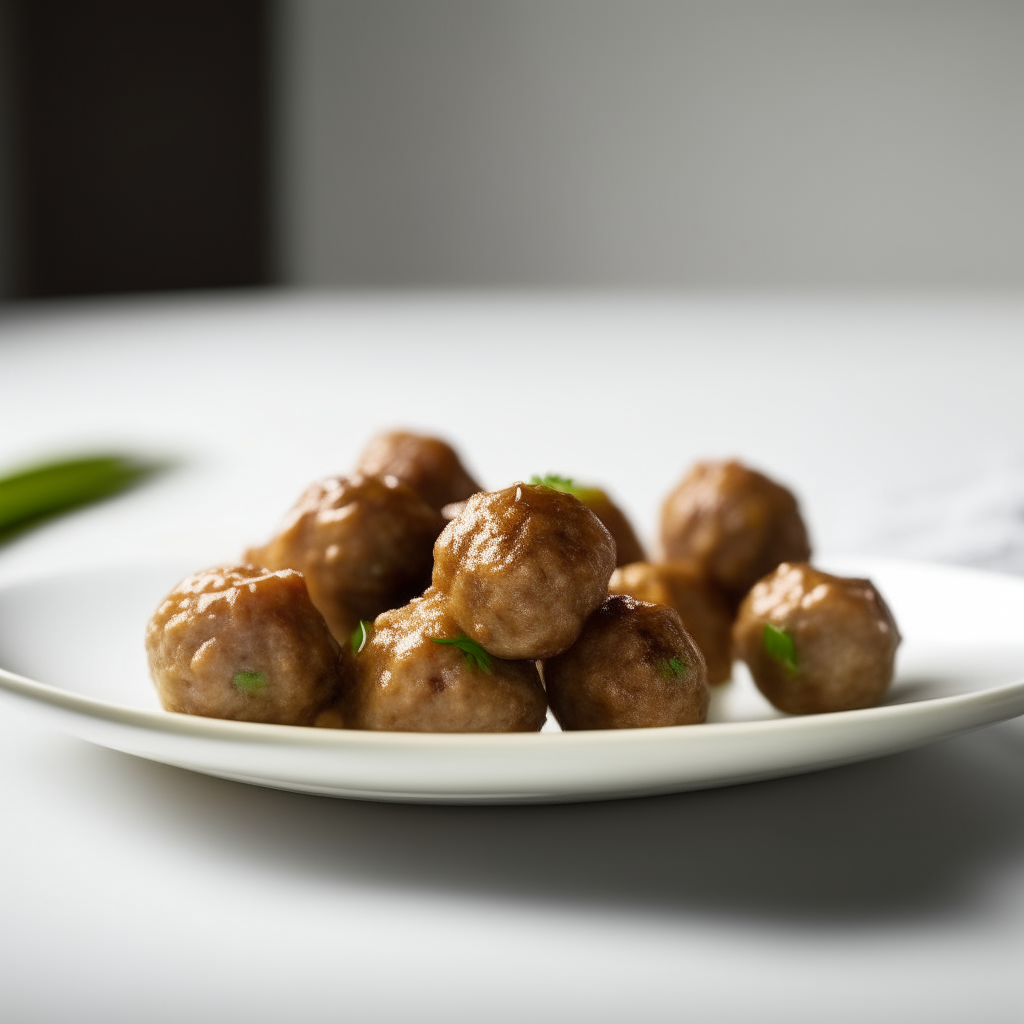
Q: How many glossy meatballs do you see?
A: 10